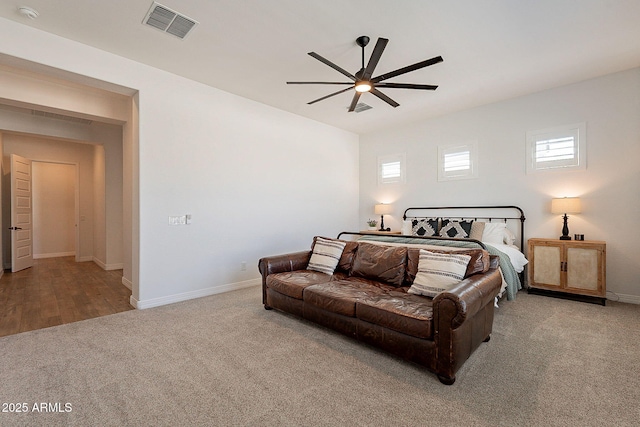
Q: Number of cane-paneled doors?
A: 2